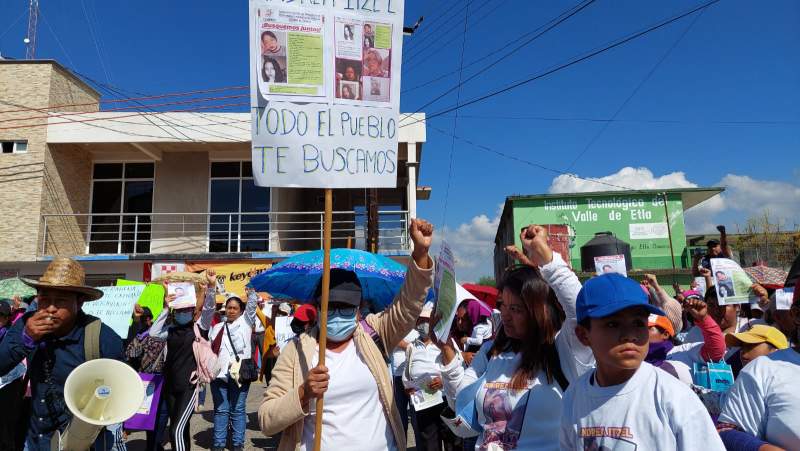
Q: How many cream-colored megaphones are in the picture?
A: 1